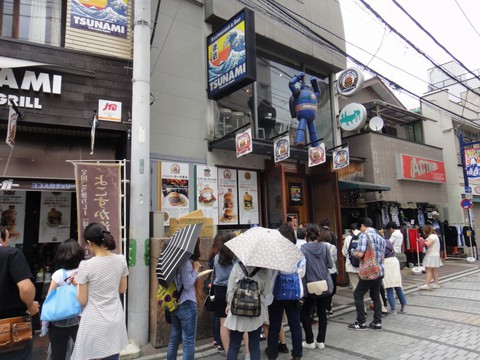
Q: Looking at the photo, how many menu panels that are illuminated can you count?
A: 4